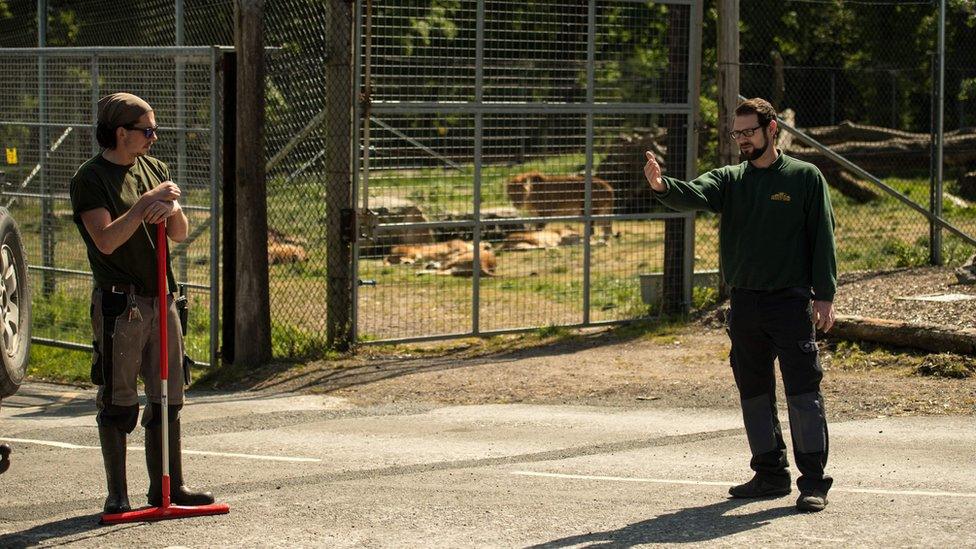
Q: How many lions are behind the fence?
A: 5